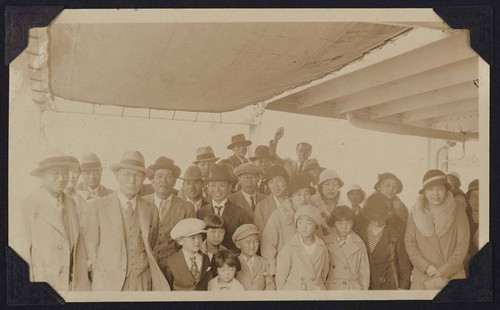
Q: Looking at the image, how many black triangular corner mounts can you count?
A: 4